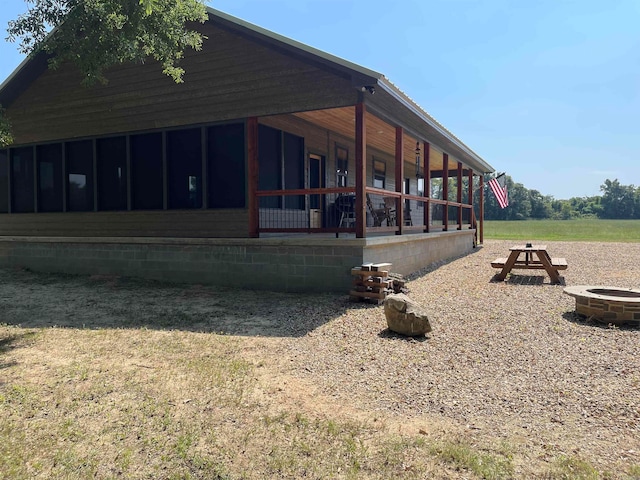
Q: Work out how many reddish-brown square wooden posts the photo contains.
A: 8